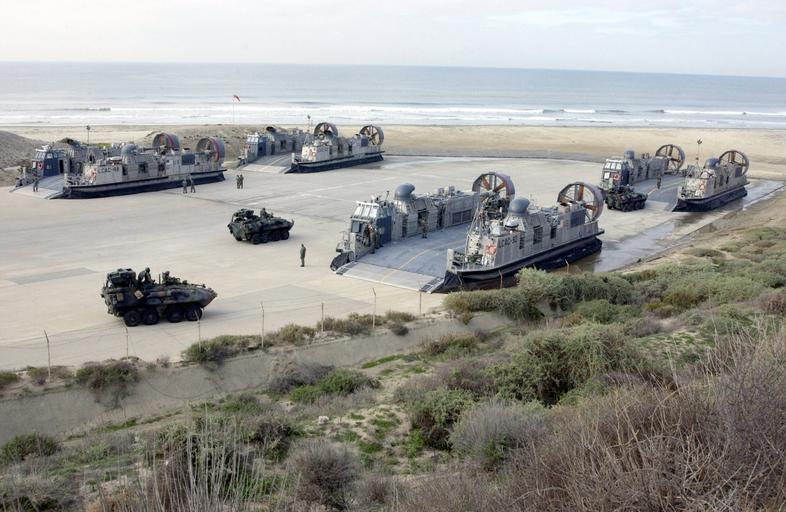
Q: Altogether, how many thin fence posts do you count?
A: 11